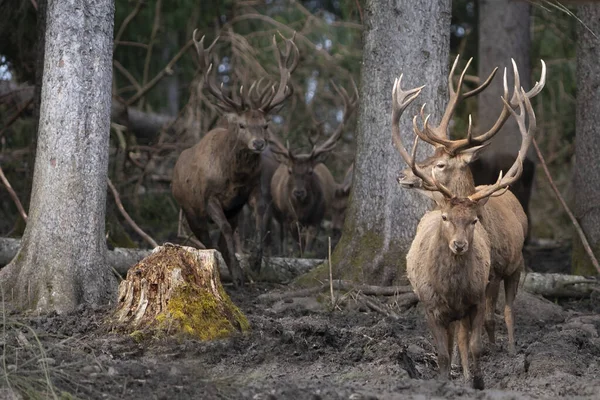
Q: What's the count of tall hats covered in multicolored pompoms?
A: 0